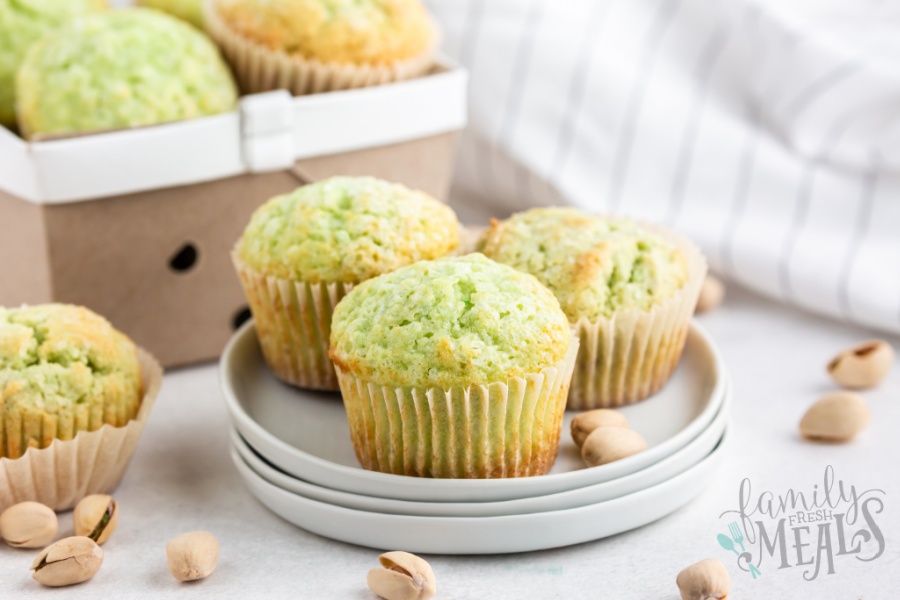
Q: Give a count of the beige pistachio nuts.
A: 11